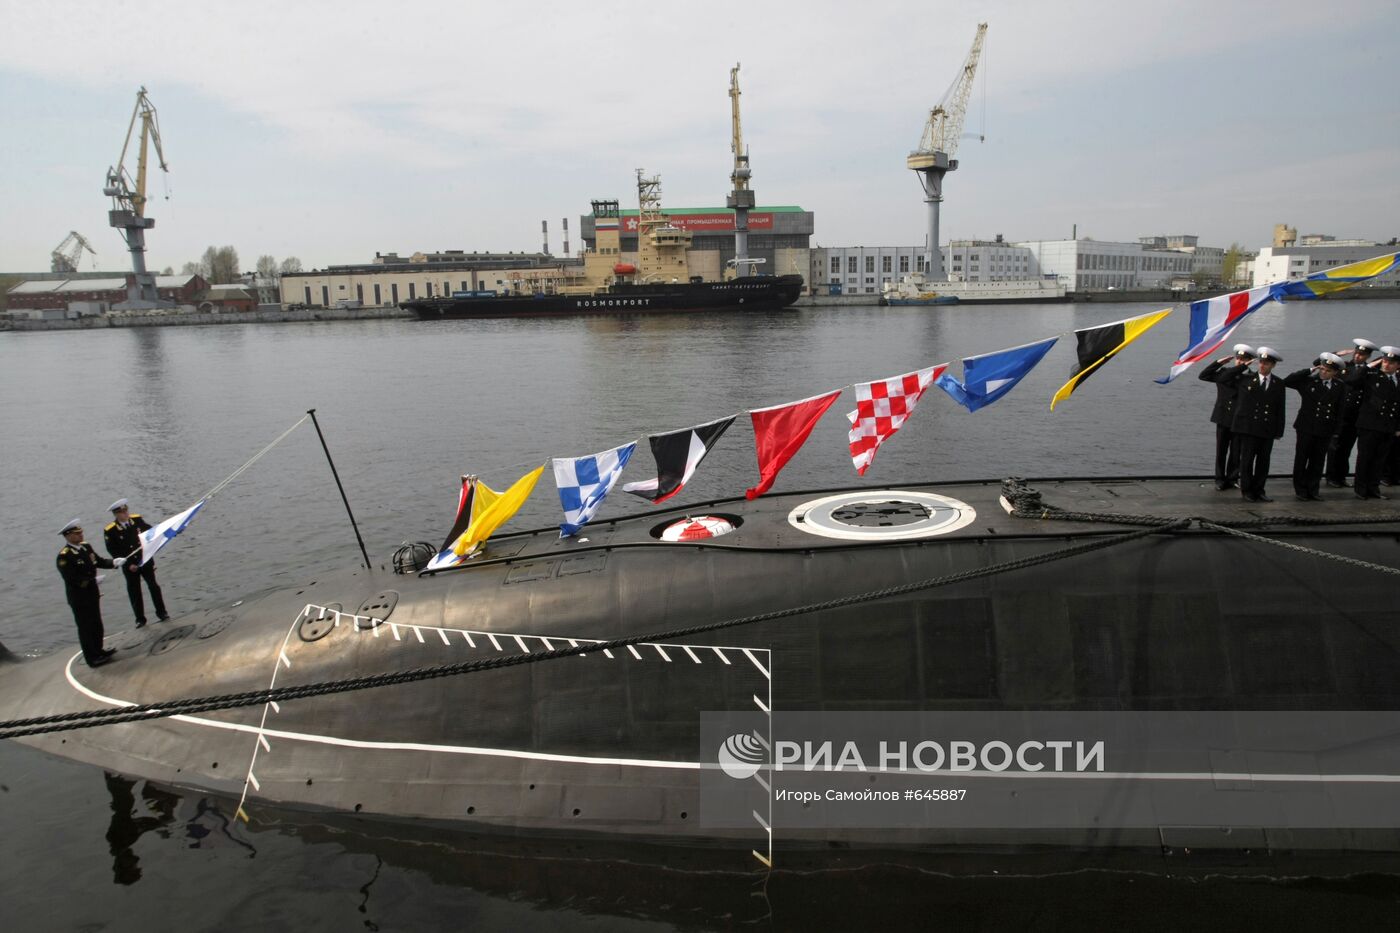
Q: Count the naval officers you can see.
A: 7